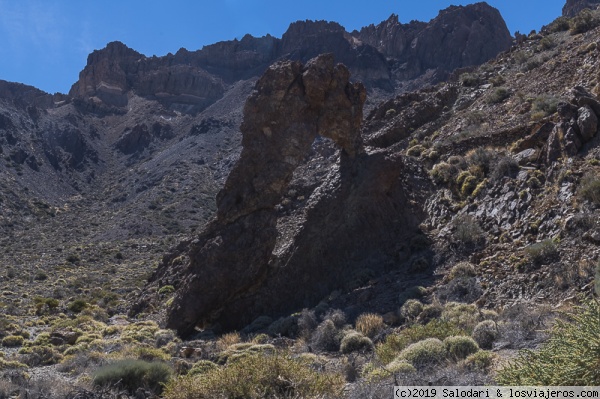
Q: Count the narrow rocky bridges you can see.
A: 1